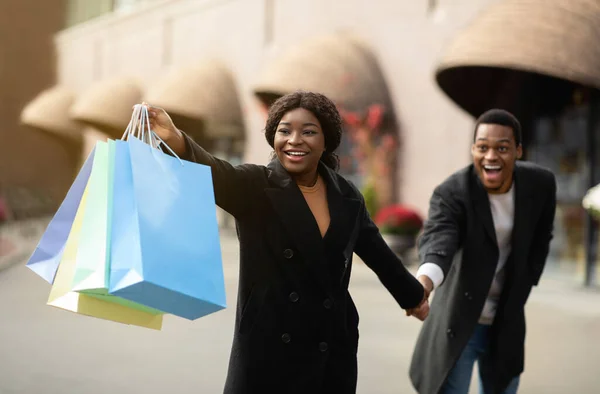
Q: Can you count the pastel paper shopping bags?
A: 4